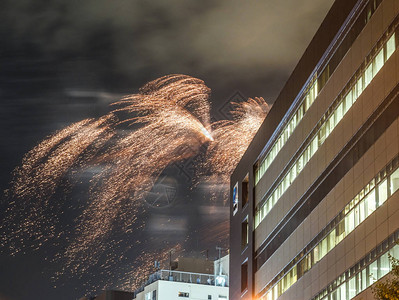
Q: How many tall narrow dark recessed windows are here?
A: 3